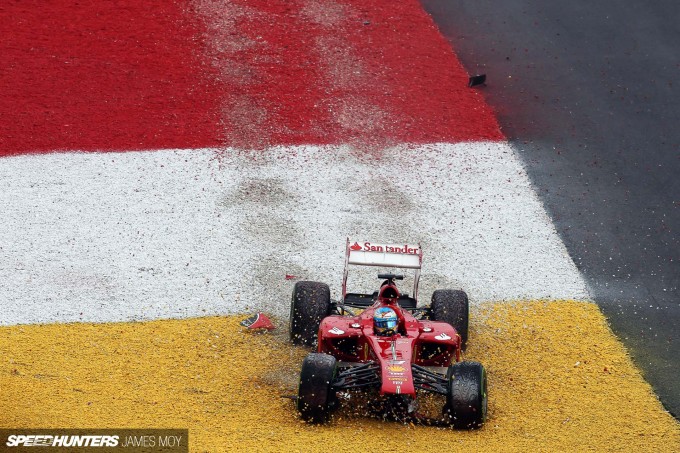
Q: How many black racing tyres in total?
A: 4